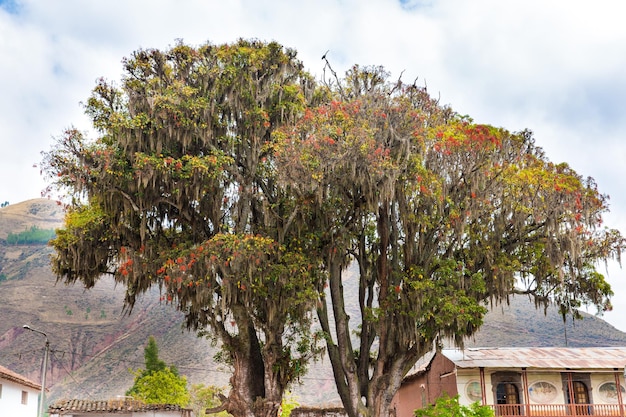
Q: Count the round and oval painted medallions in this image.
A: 3